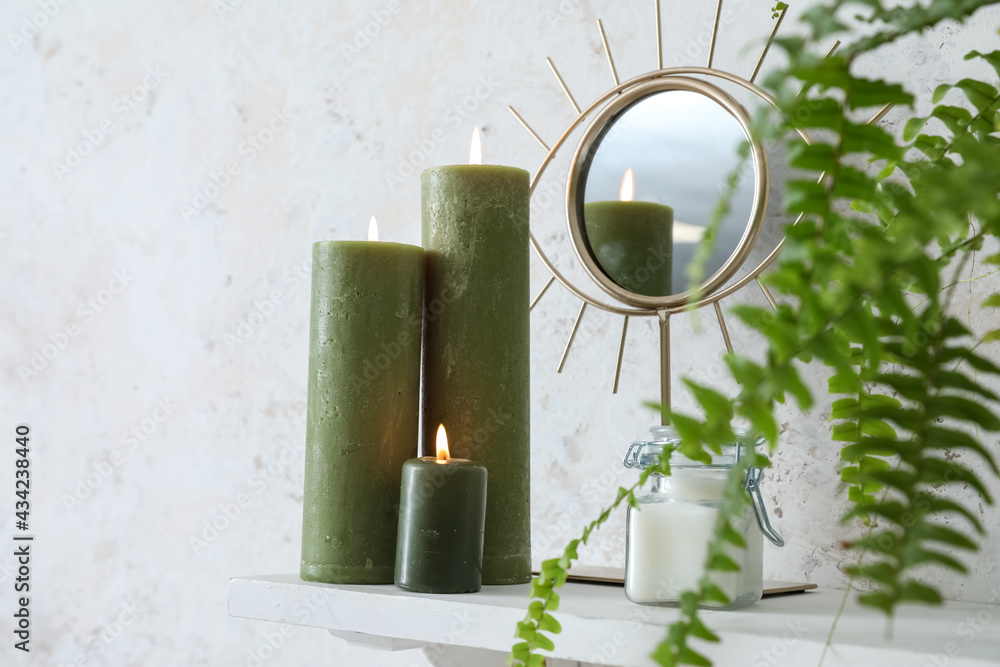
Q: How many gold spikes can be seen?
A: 13